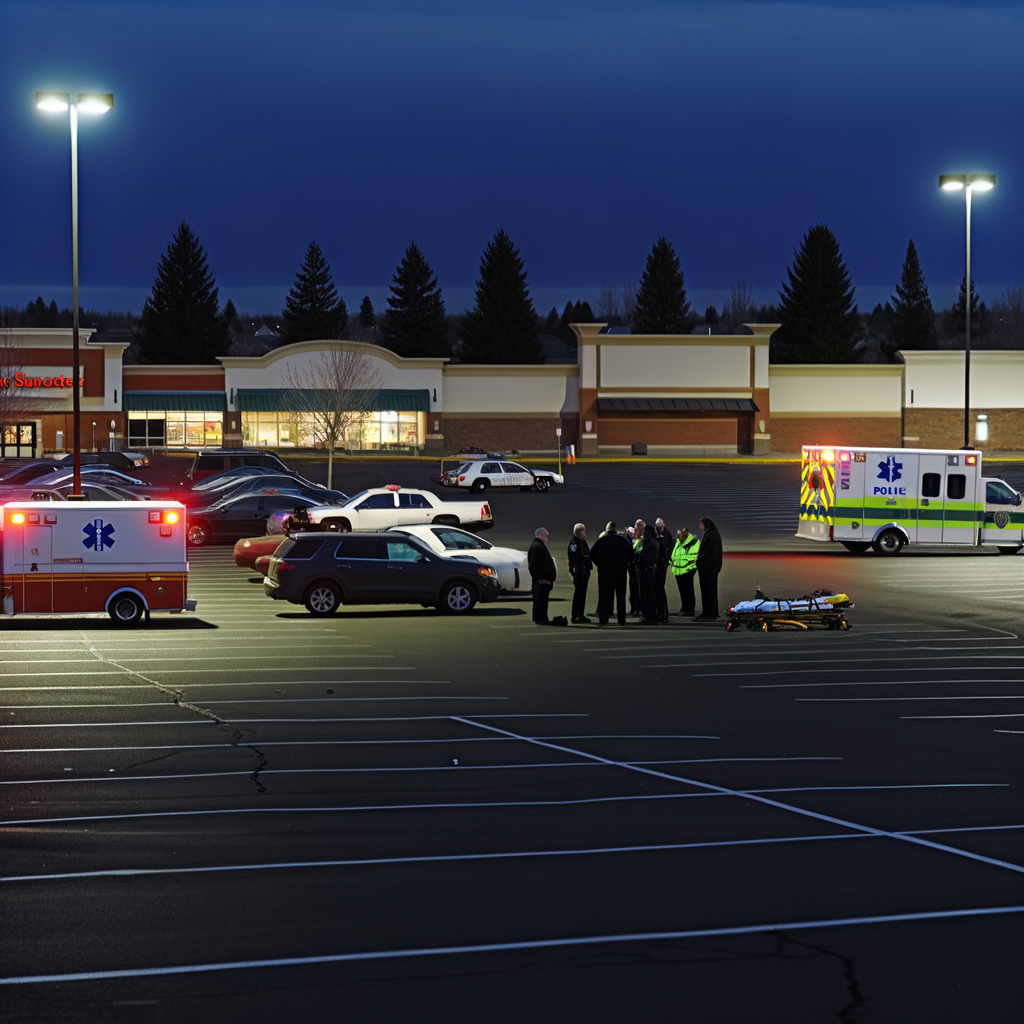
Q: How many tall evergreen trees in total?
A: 7